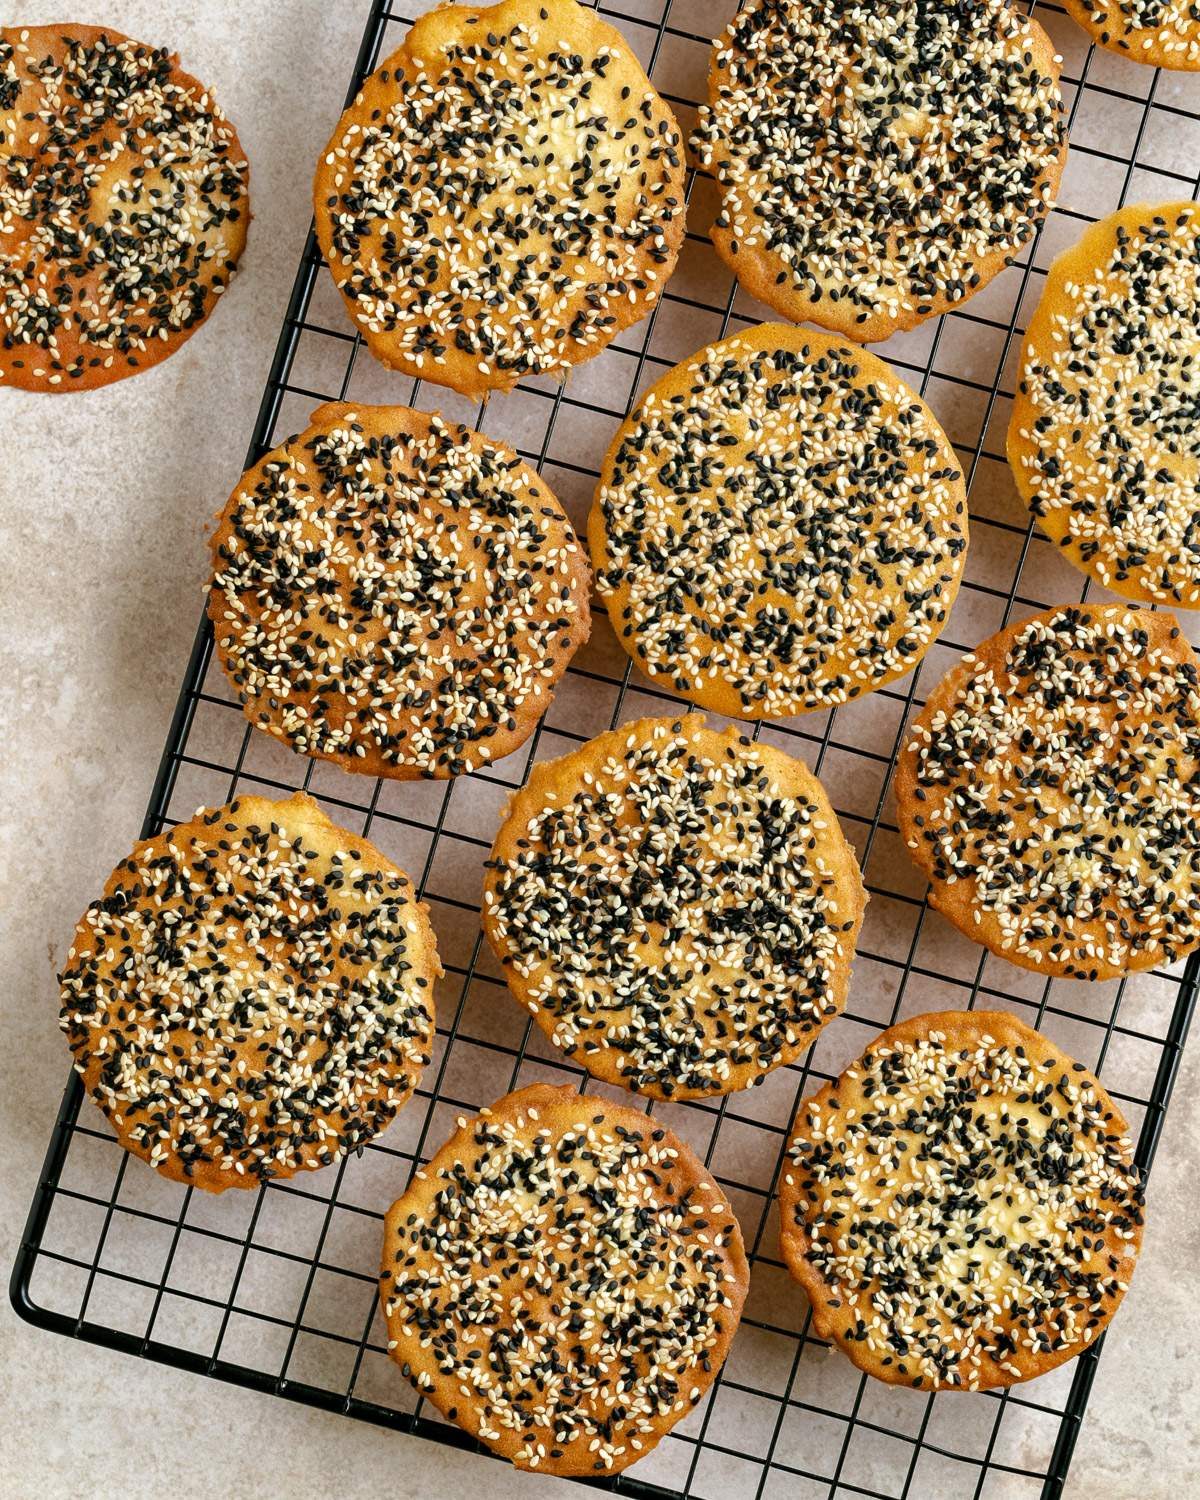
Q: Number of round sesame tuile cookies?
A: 12